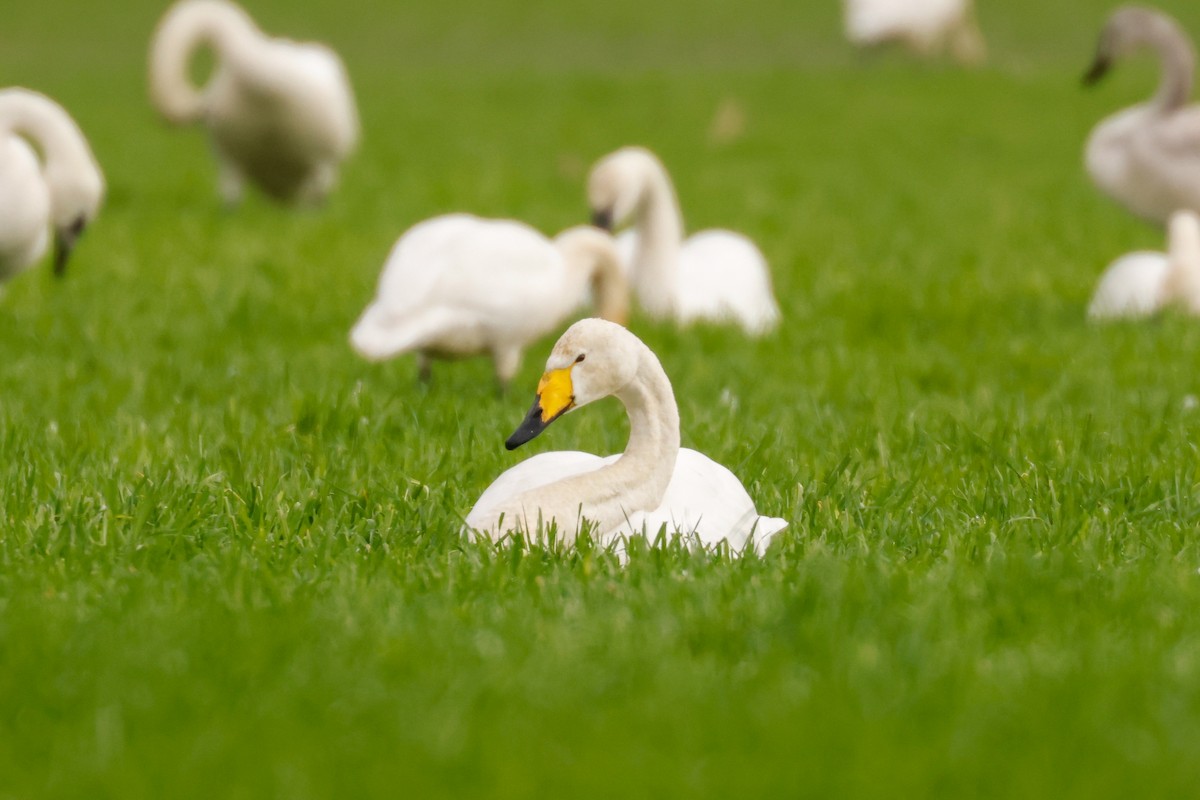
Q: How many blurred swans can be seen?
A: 7